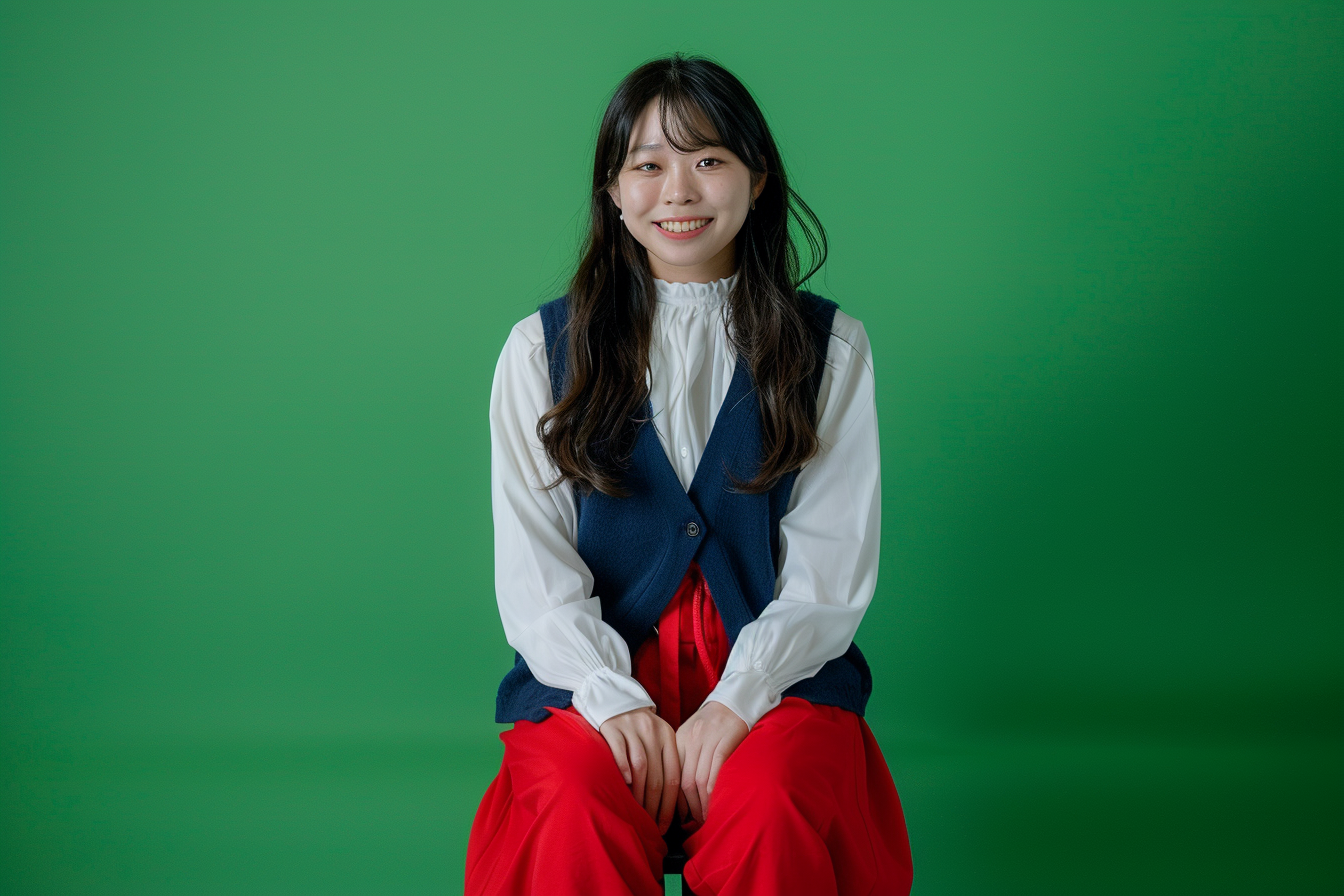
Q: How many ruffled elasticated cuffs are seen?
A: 2